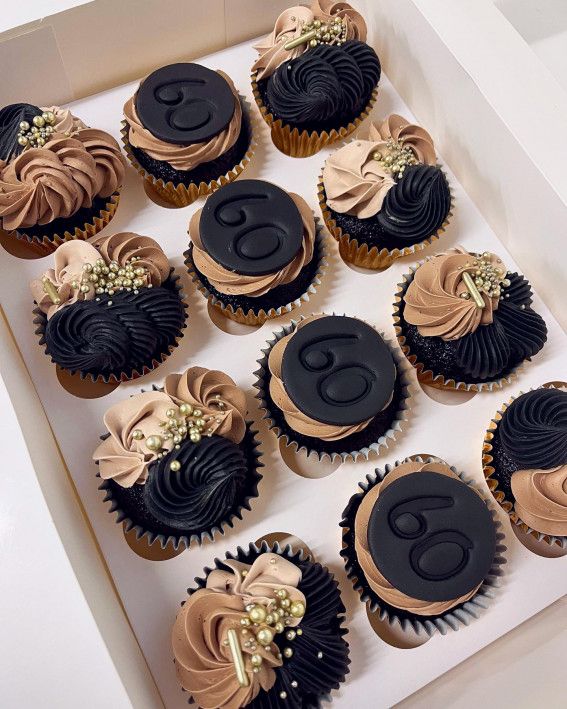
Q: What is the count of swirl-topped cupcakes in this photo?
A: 8